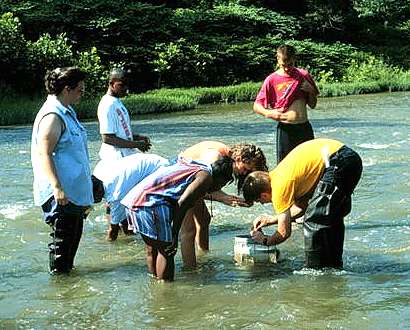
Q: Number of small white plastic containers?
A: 1